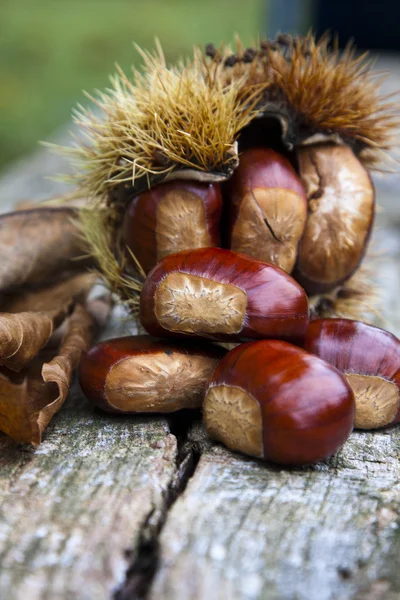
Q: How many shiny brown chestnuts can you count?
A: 7